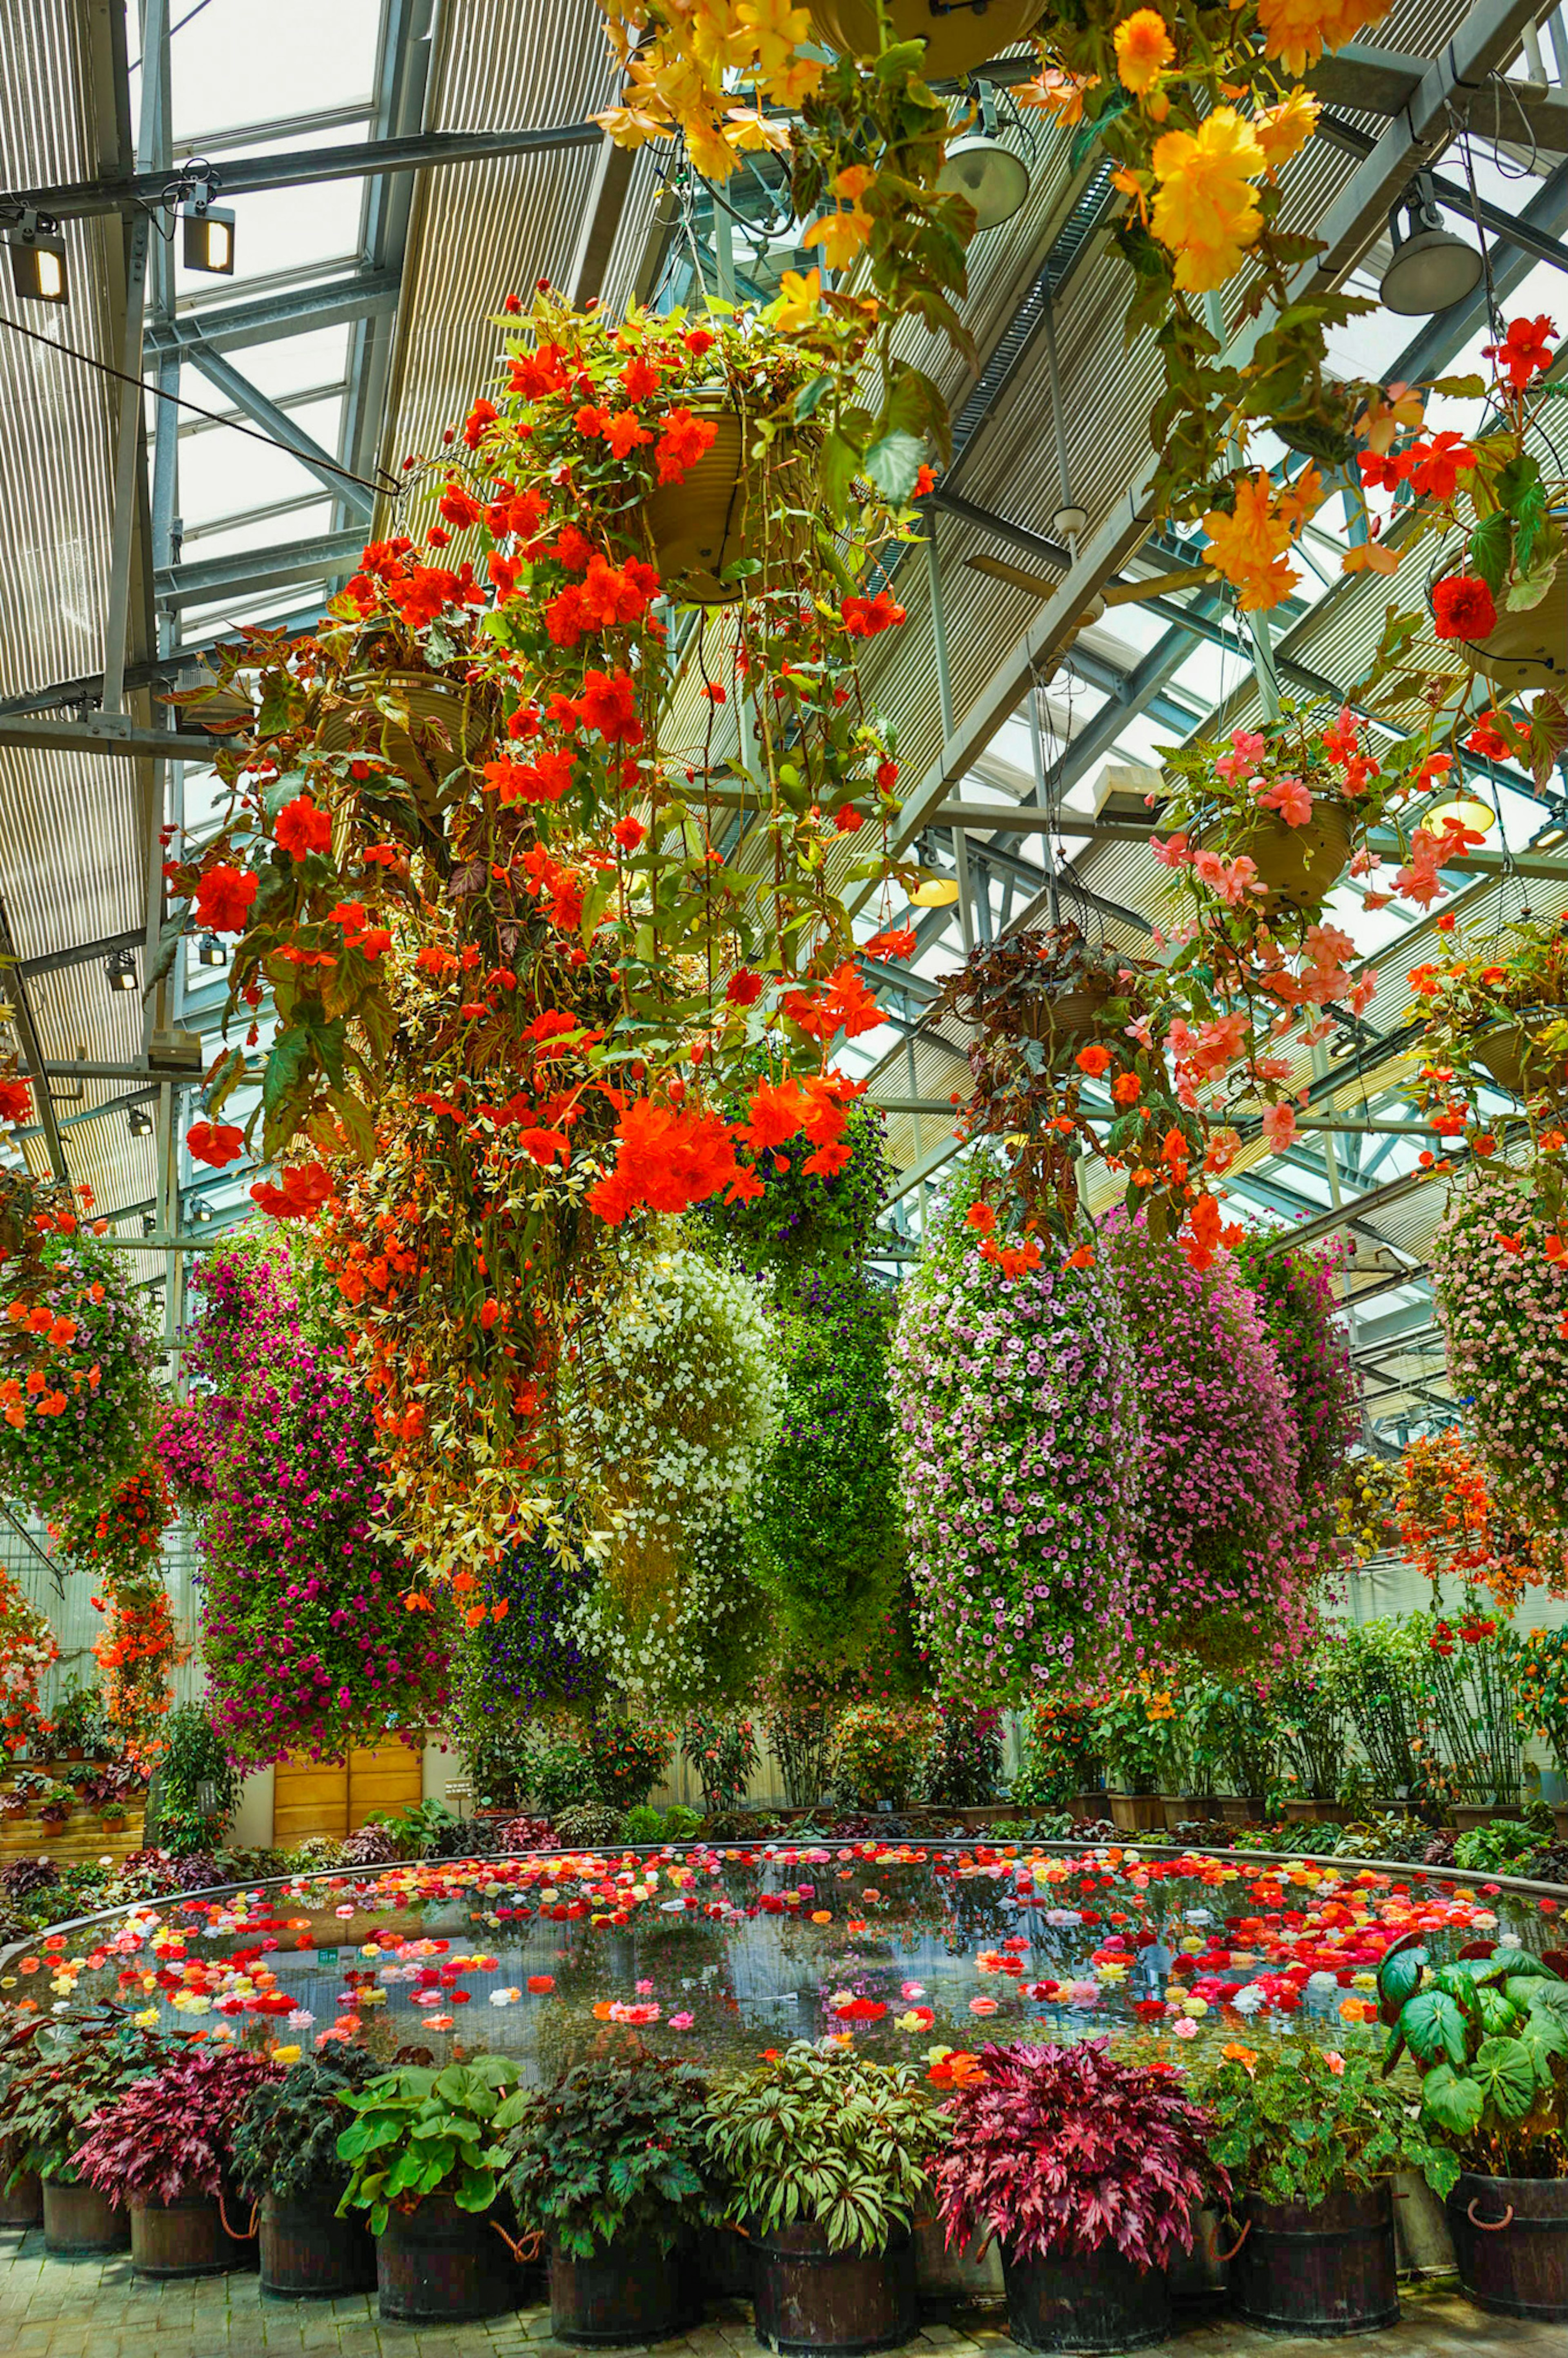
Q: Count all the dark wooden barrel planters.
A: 10